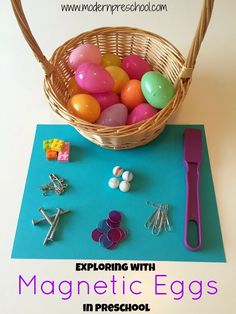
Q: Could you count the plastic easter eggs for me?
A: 12